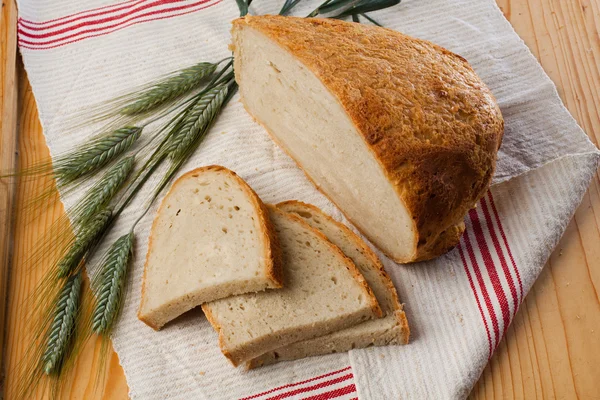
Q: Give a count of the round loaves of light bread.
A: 1